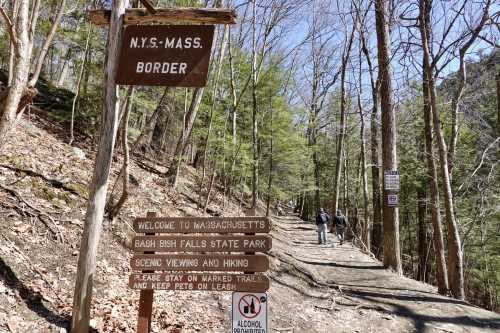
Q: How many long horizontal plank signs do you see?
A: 4